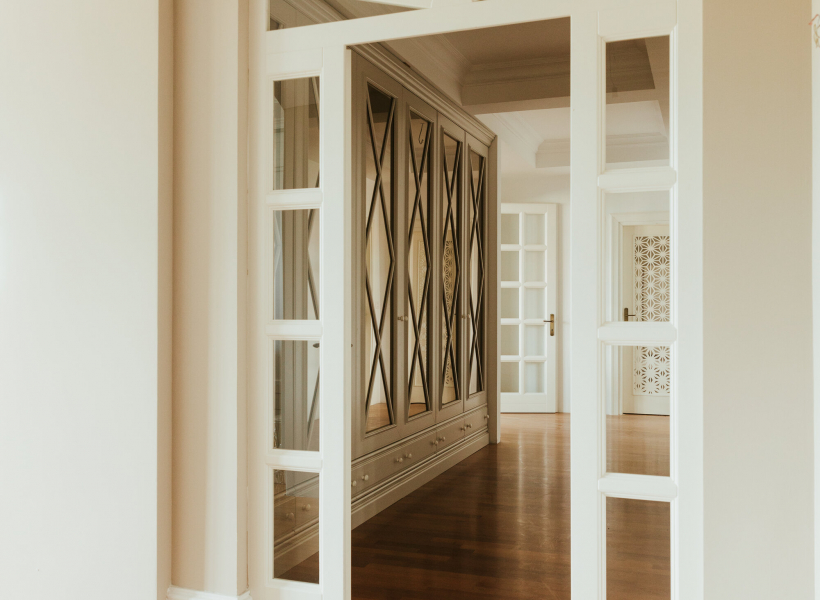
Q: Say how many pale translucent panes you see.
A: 10